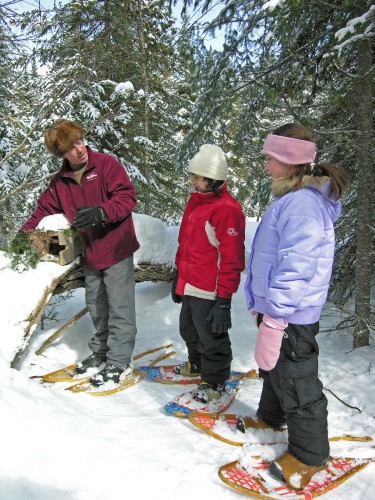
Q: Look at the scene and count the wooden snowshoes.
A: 6